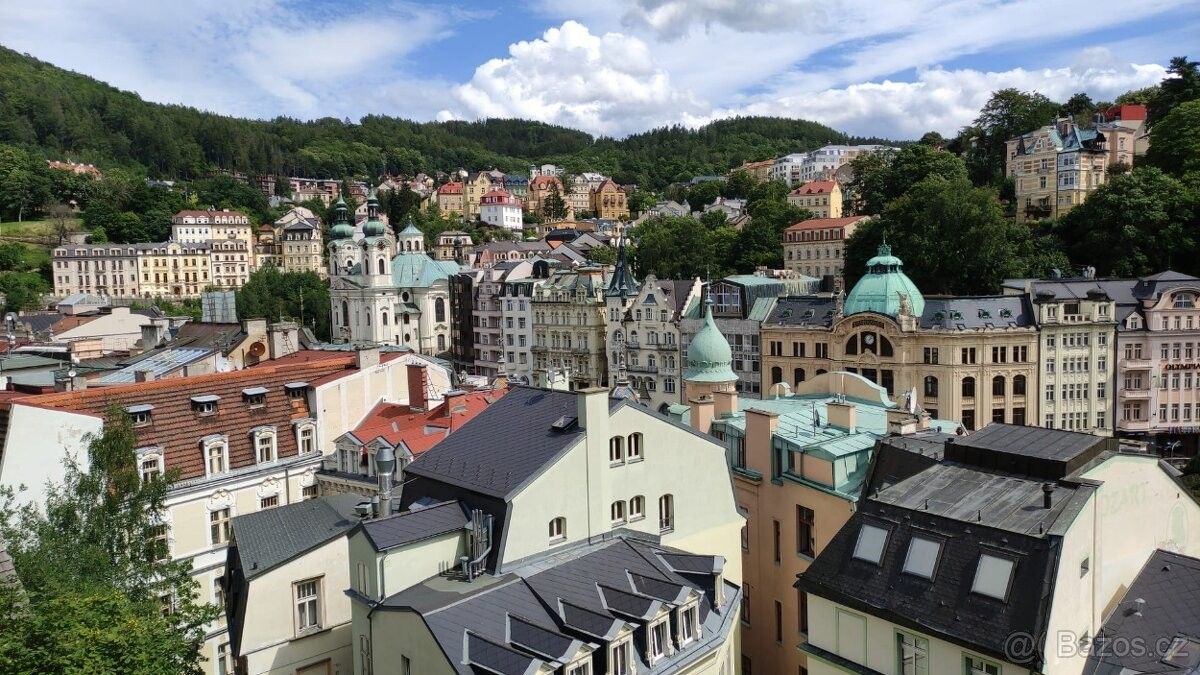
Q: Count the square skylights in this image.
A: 3